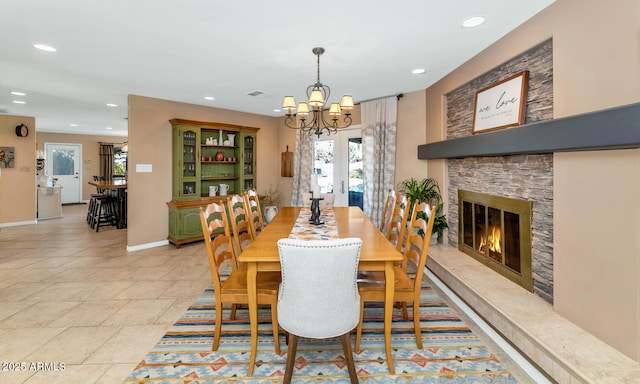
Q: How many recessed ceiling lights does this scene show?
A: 10